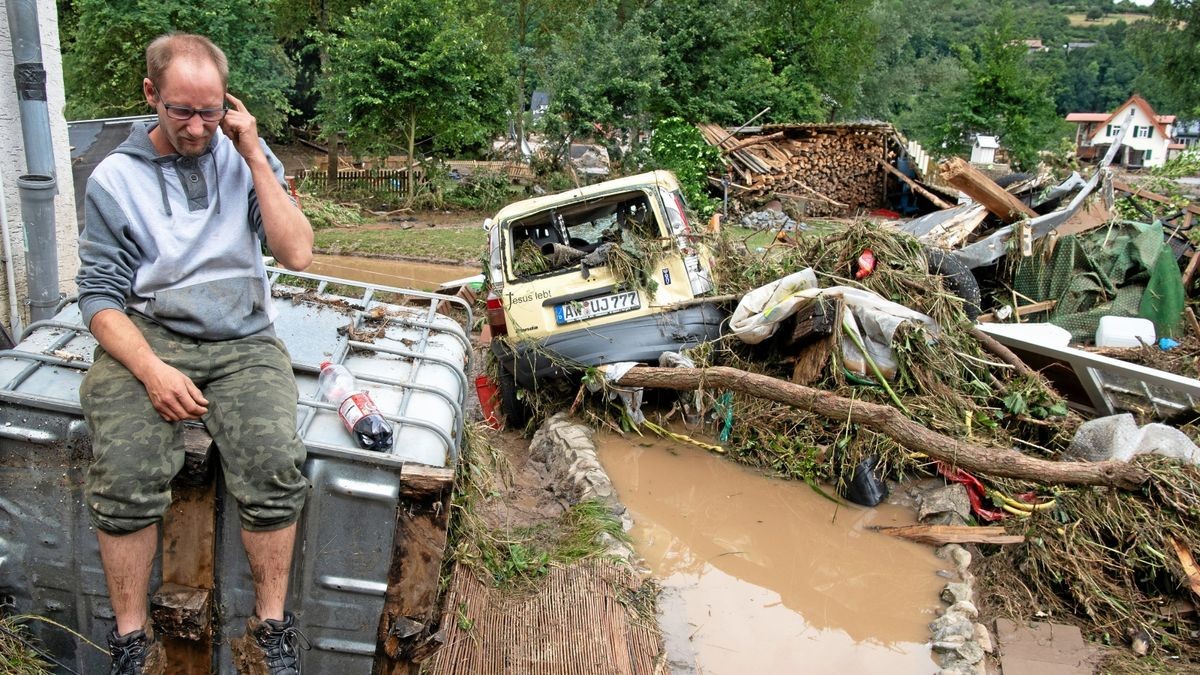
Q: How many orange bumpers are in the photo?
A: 0